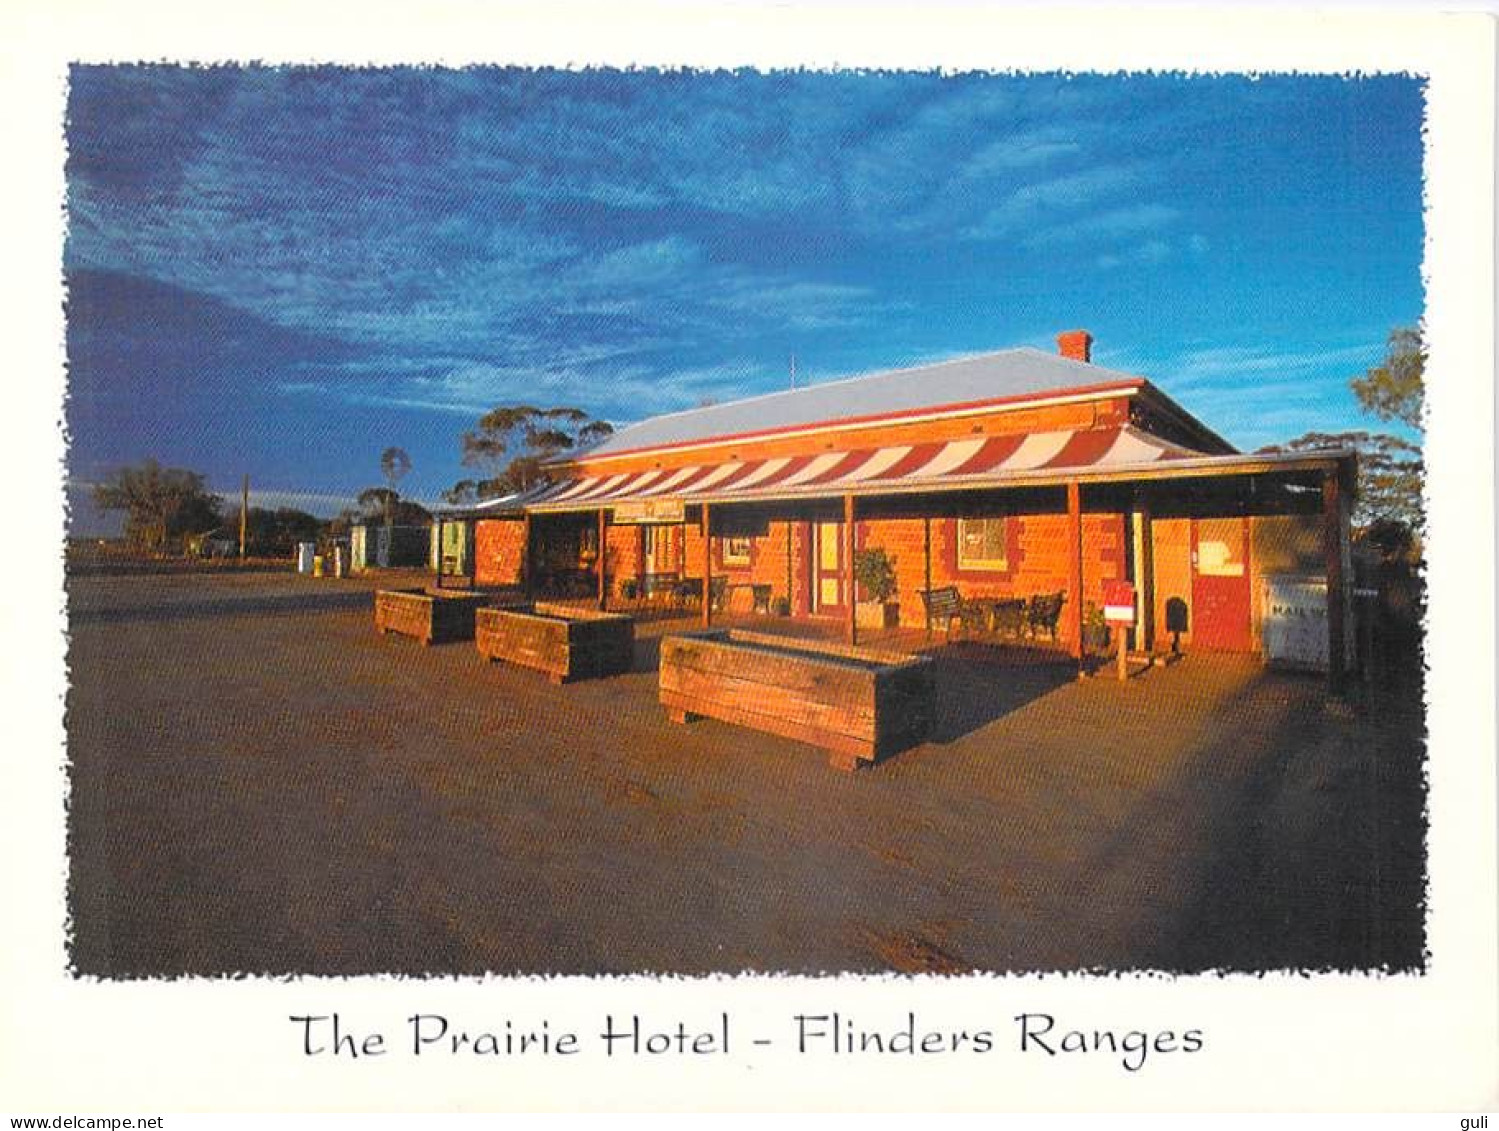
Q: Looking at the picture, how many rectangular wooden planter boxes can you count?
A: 3